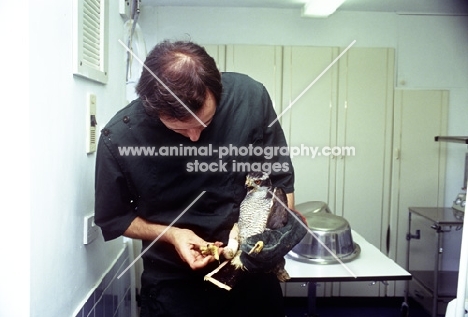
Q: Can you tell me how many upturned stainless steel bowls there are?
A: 2